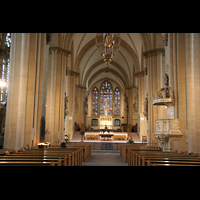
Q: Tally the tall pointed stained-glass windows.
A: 3